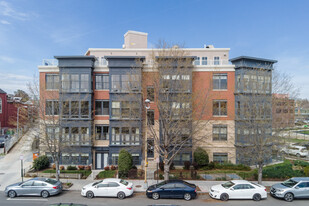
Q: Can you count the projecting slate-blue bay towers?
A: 4